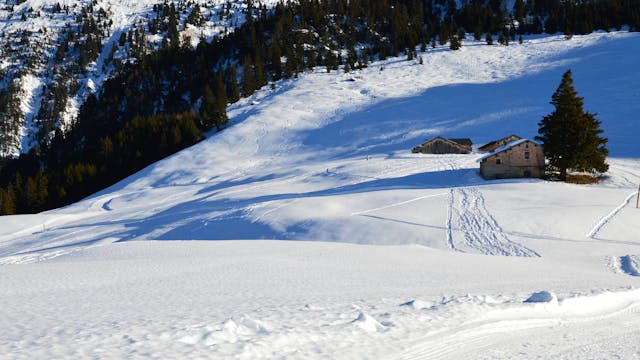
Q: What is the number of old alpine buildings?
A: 3